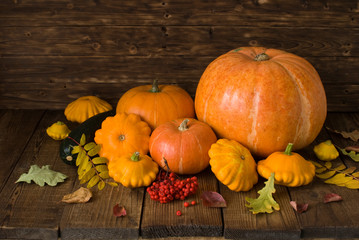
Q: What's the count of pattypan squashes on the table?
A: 7